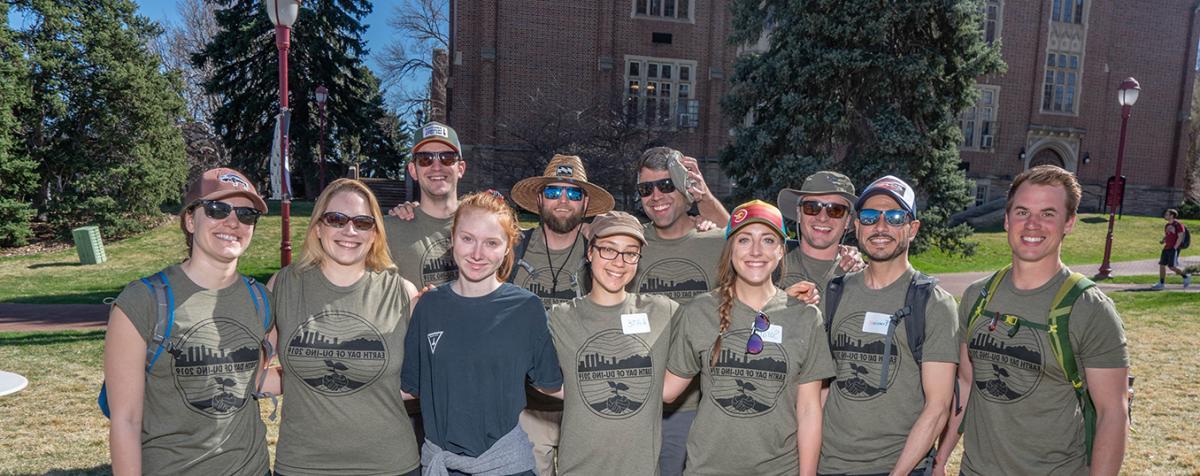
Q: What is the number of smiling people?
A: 11